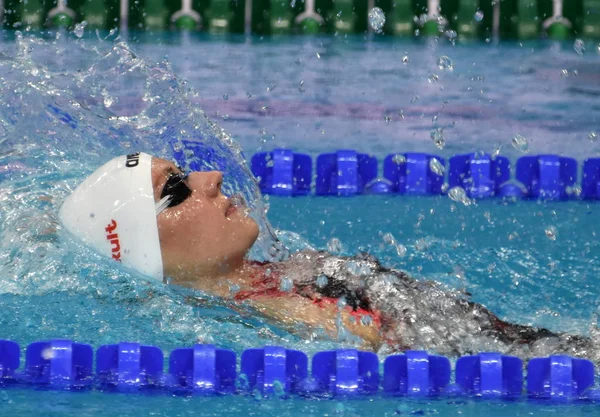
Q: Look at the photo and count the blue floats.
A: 15